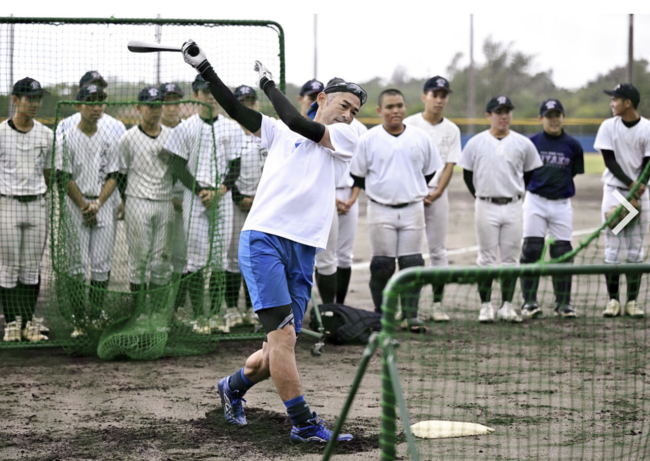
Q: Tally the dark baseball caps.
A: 13